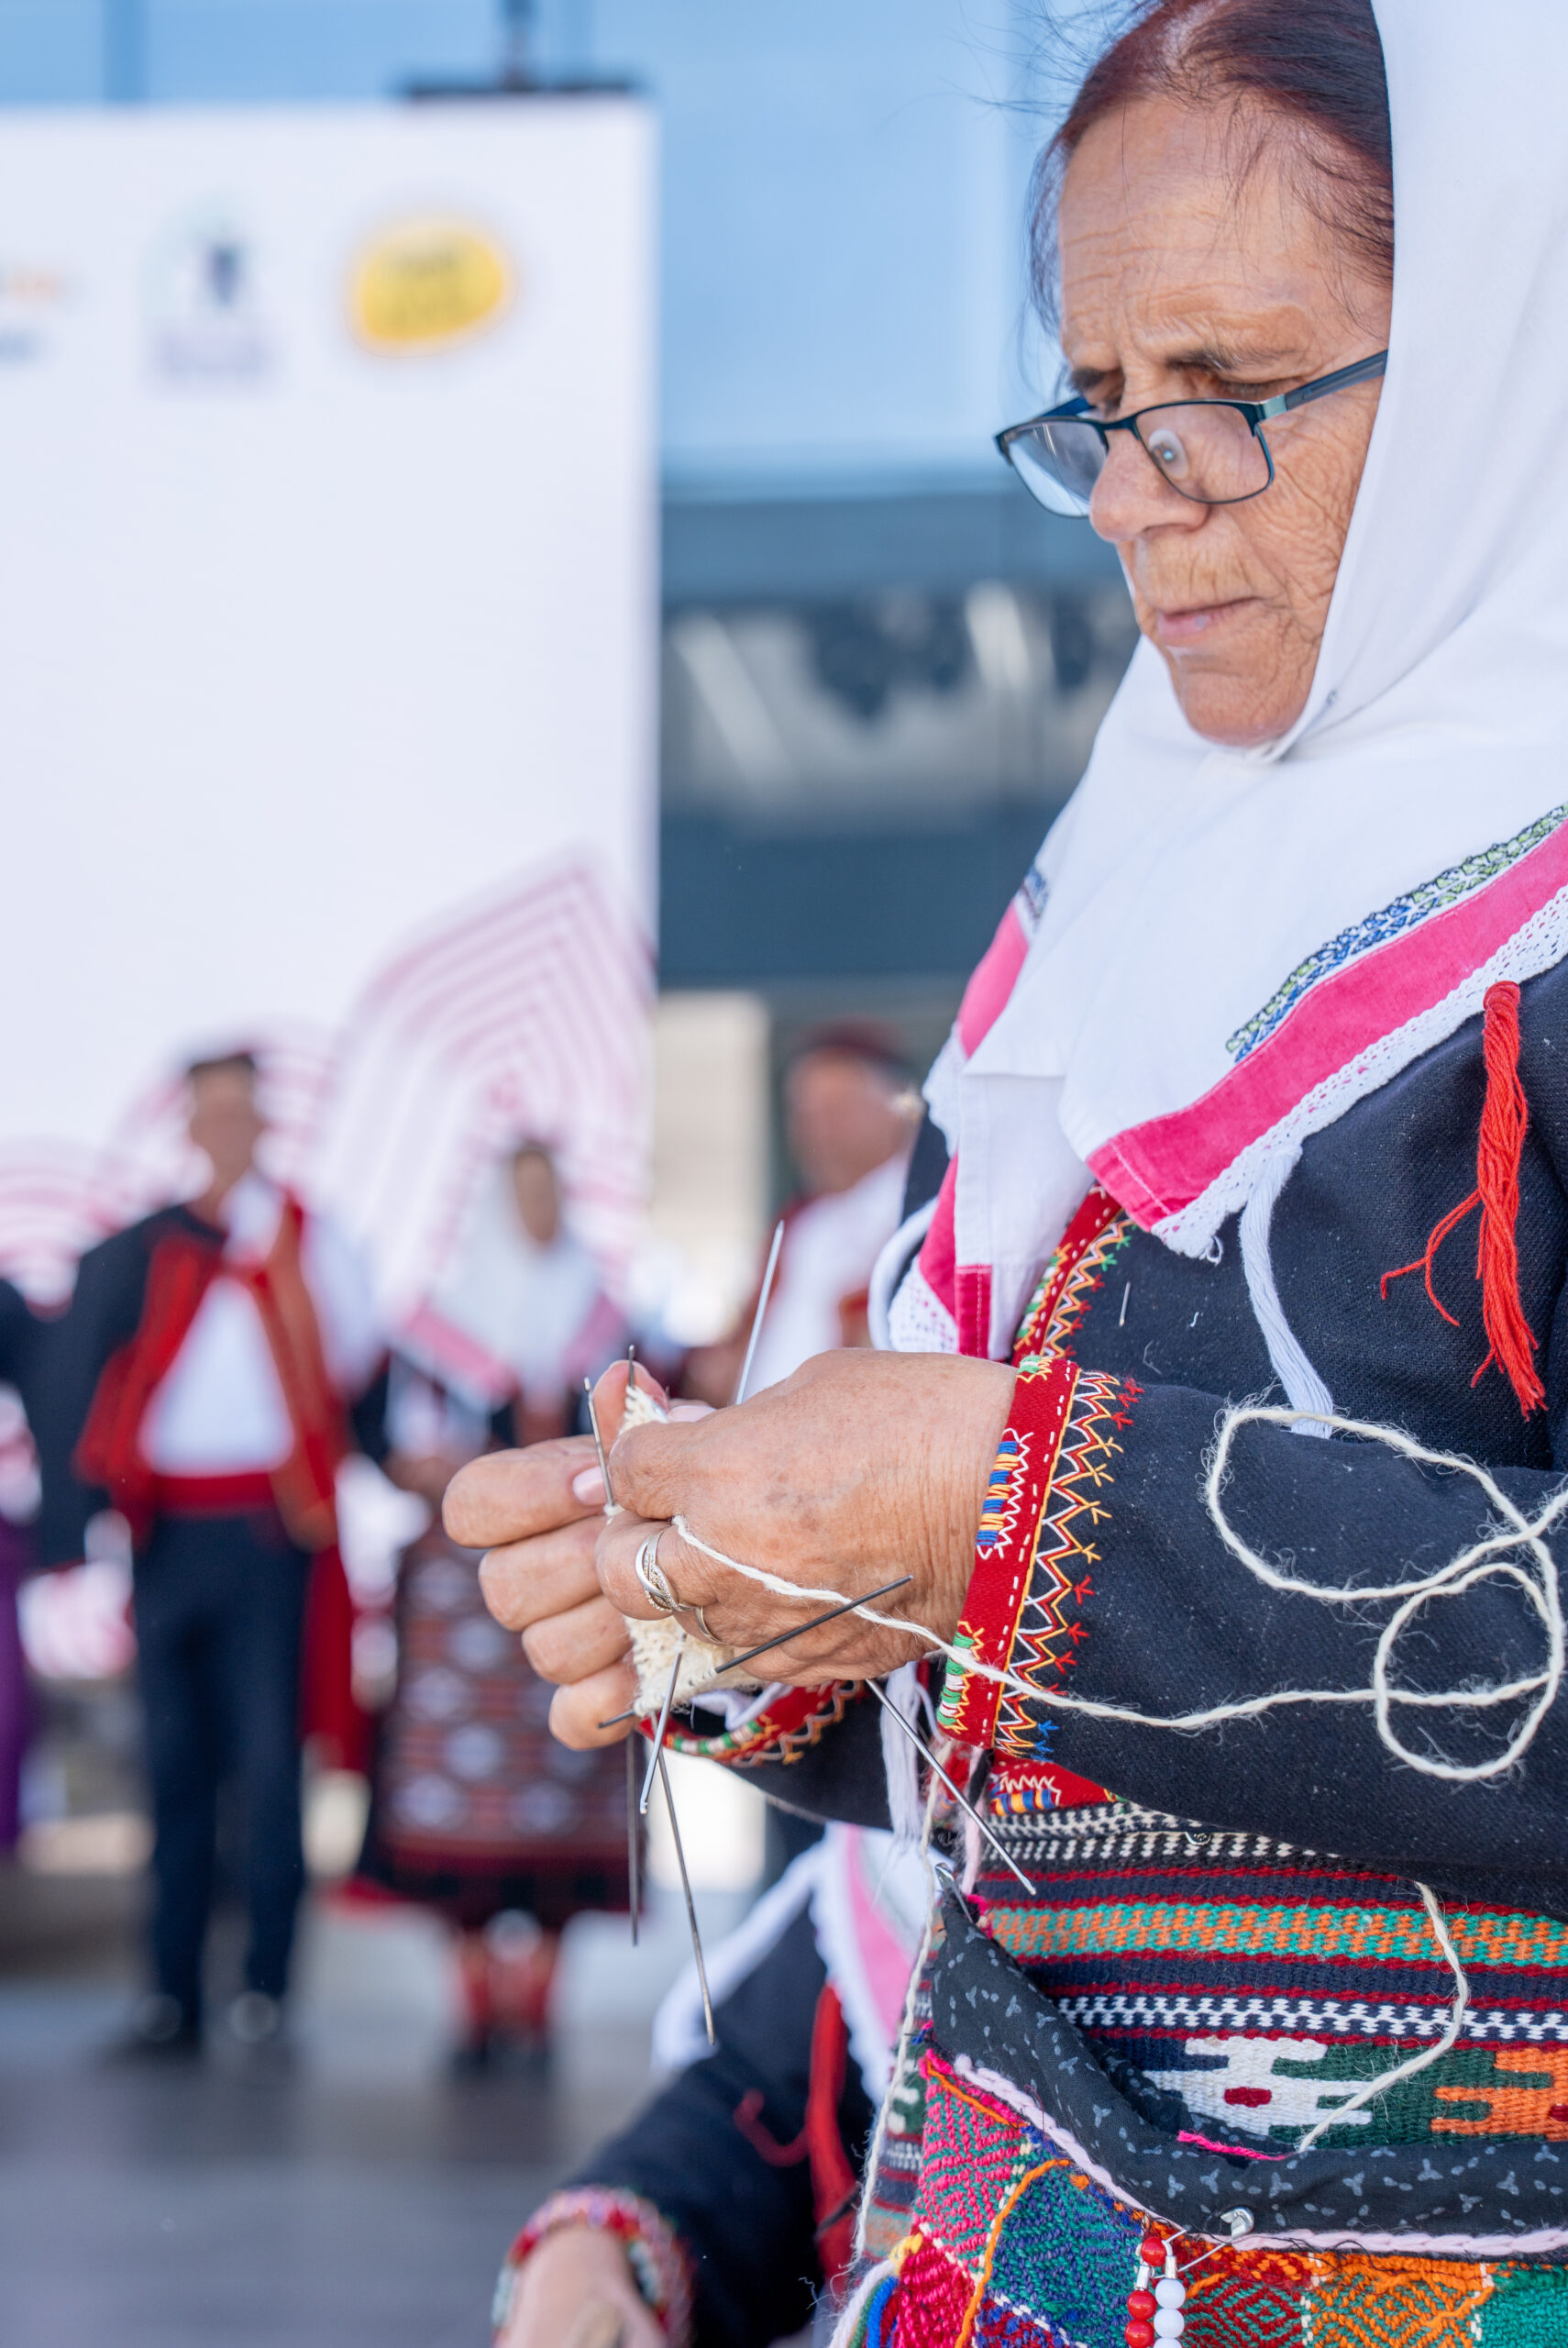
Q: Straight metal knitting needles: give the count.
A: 5